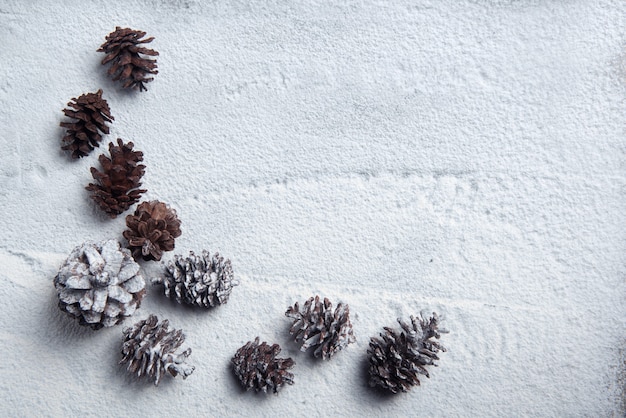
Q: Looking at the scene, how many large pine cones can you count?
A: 1